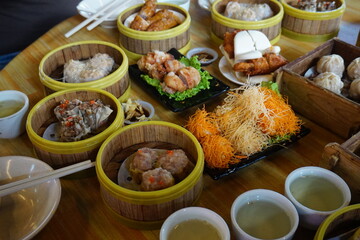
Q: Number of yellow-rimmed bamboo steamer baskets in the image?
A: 7